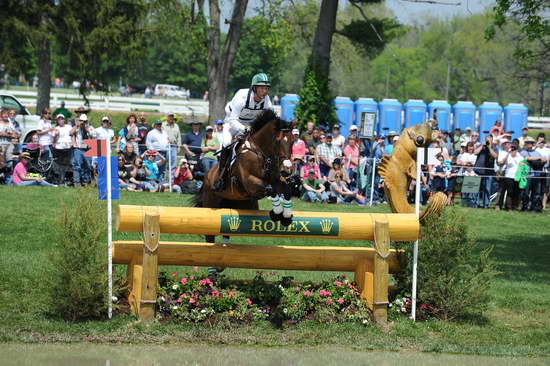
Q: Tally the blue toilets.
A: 9